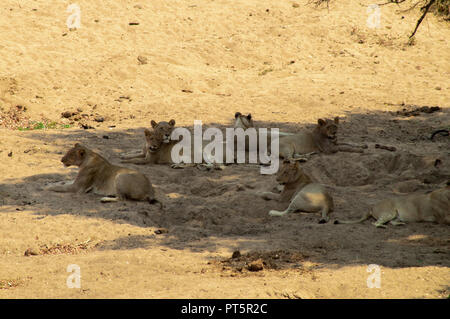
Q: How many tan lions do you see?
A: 7